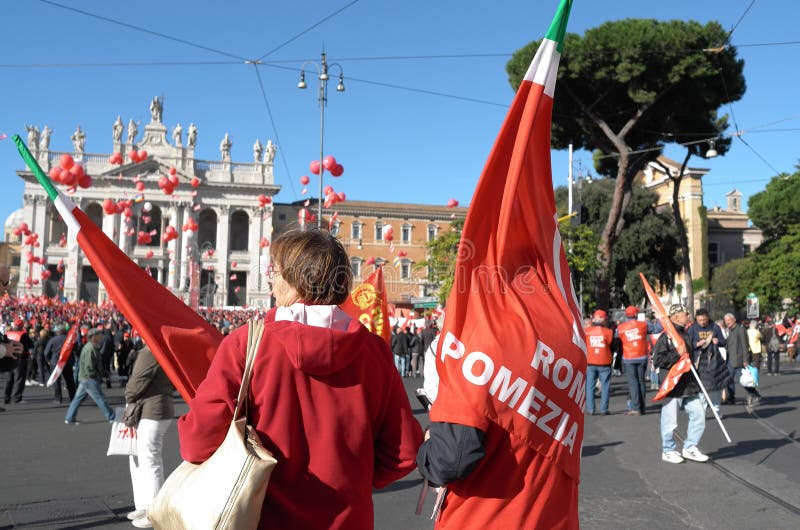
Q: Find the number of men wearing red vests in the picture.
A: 2